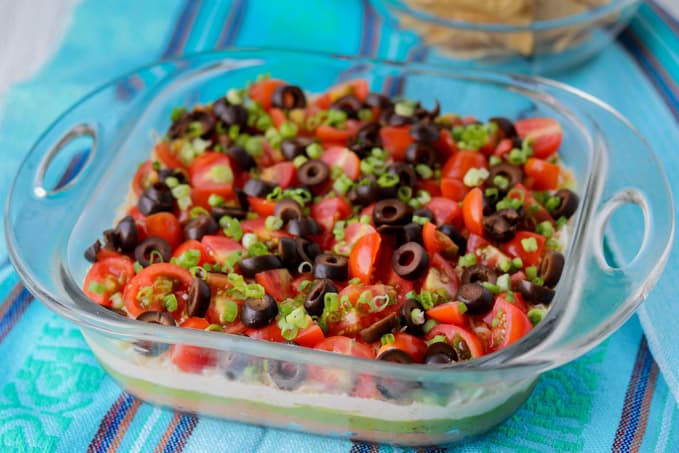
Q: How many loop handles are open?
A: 2